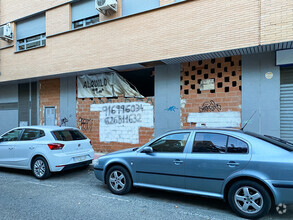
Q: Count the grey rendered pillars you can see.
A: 3